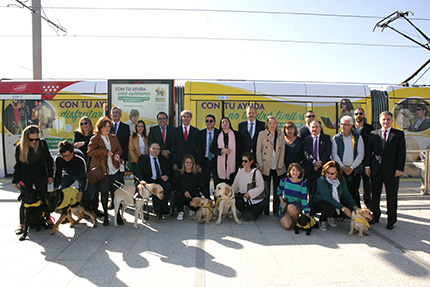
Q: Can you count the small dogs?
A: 3